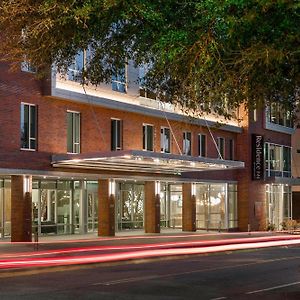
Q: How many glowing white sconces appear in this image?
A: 4